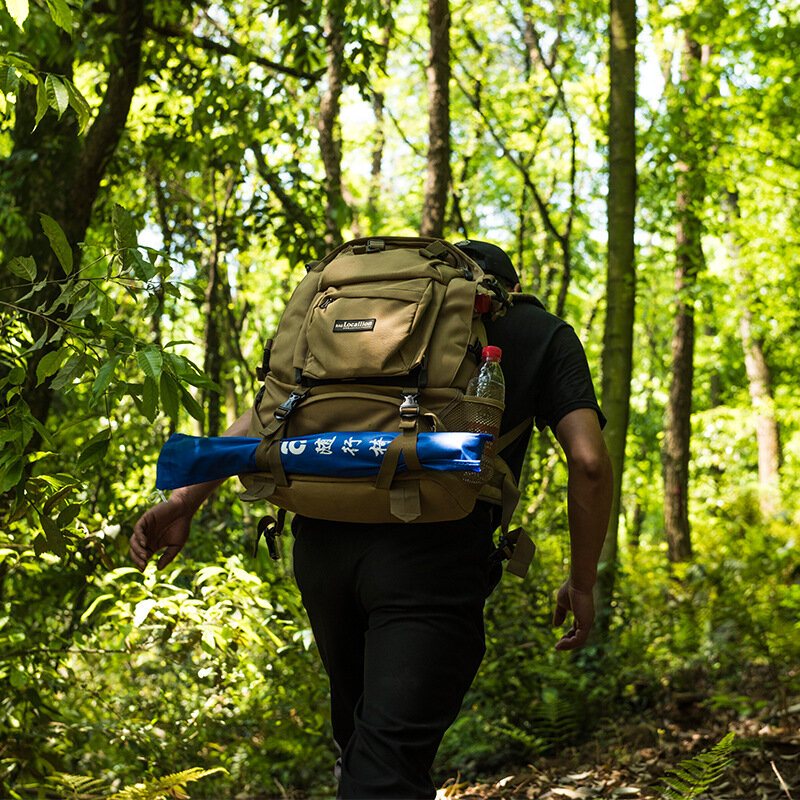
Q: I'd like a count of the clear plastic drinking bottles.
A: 1